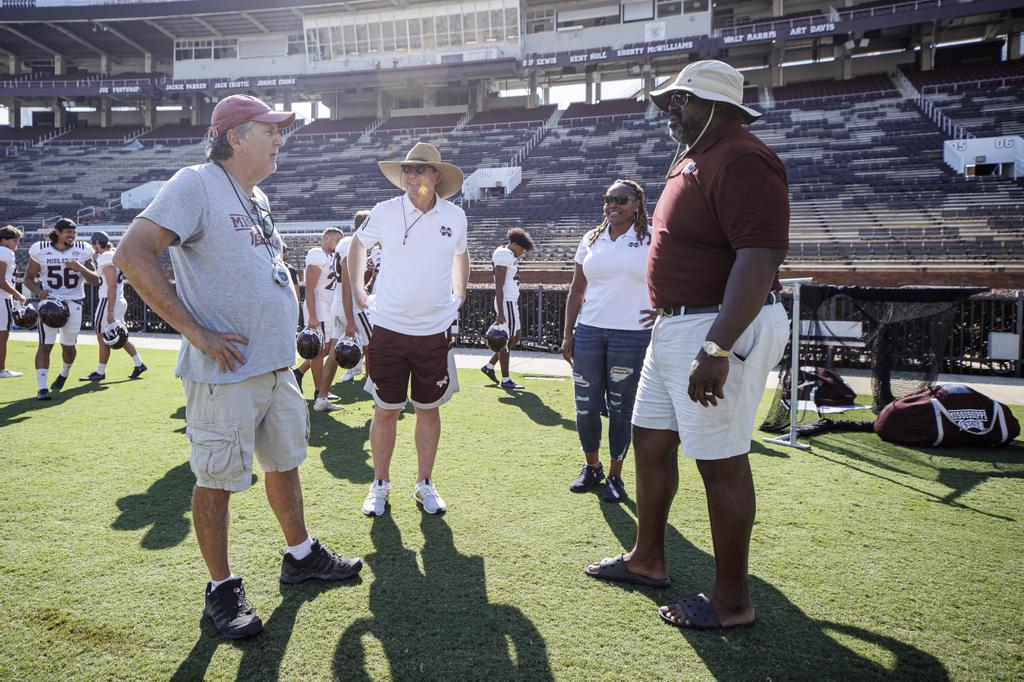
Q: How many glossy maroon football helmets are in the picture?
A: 6